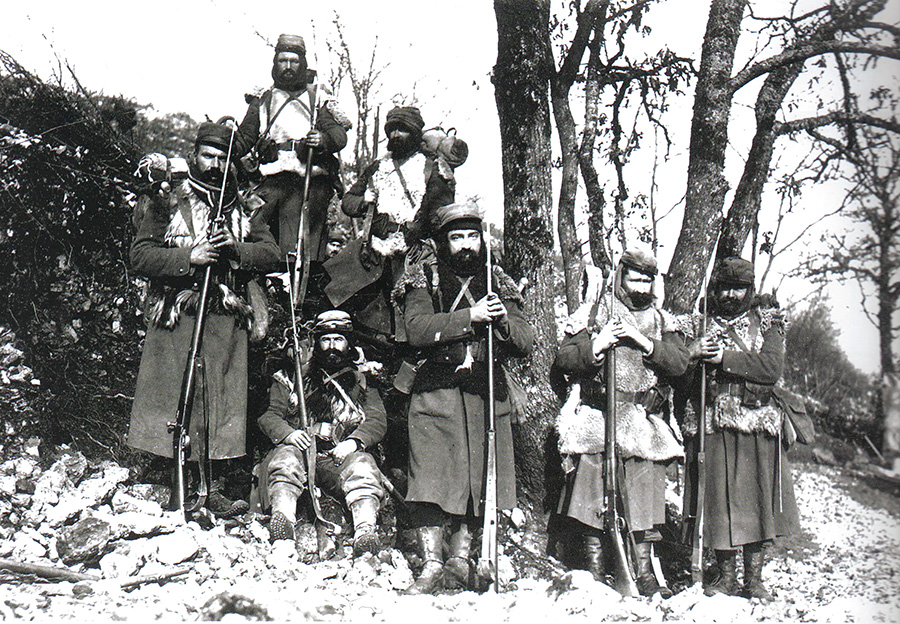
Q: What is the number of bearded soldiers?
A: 7